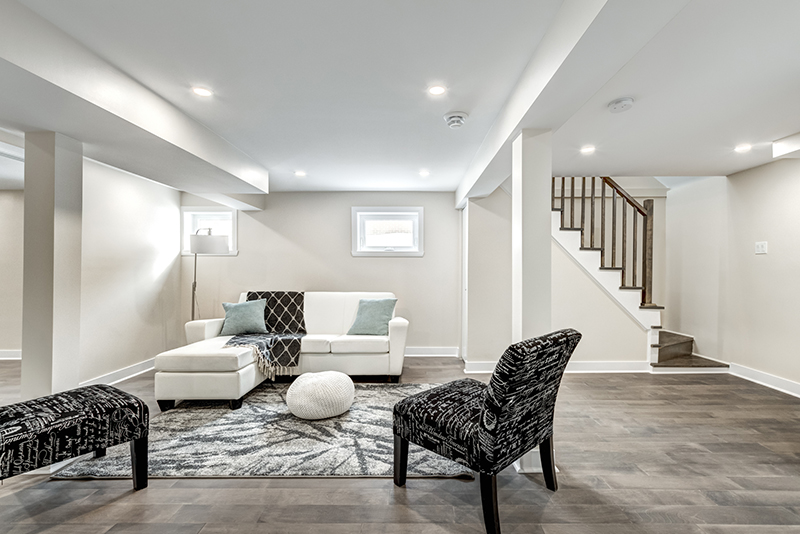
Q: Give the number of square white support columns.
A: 2